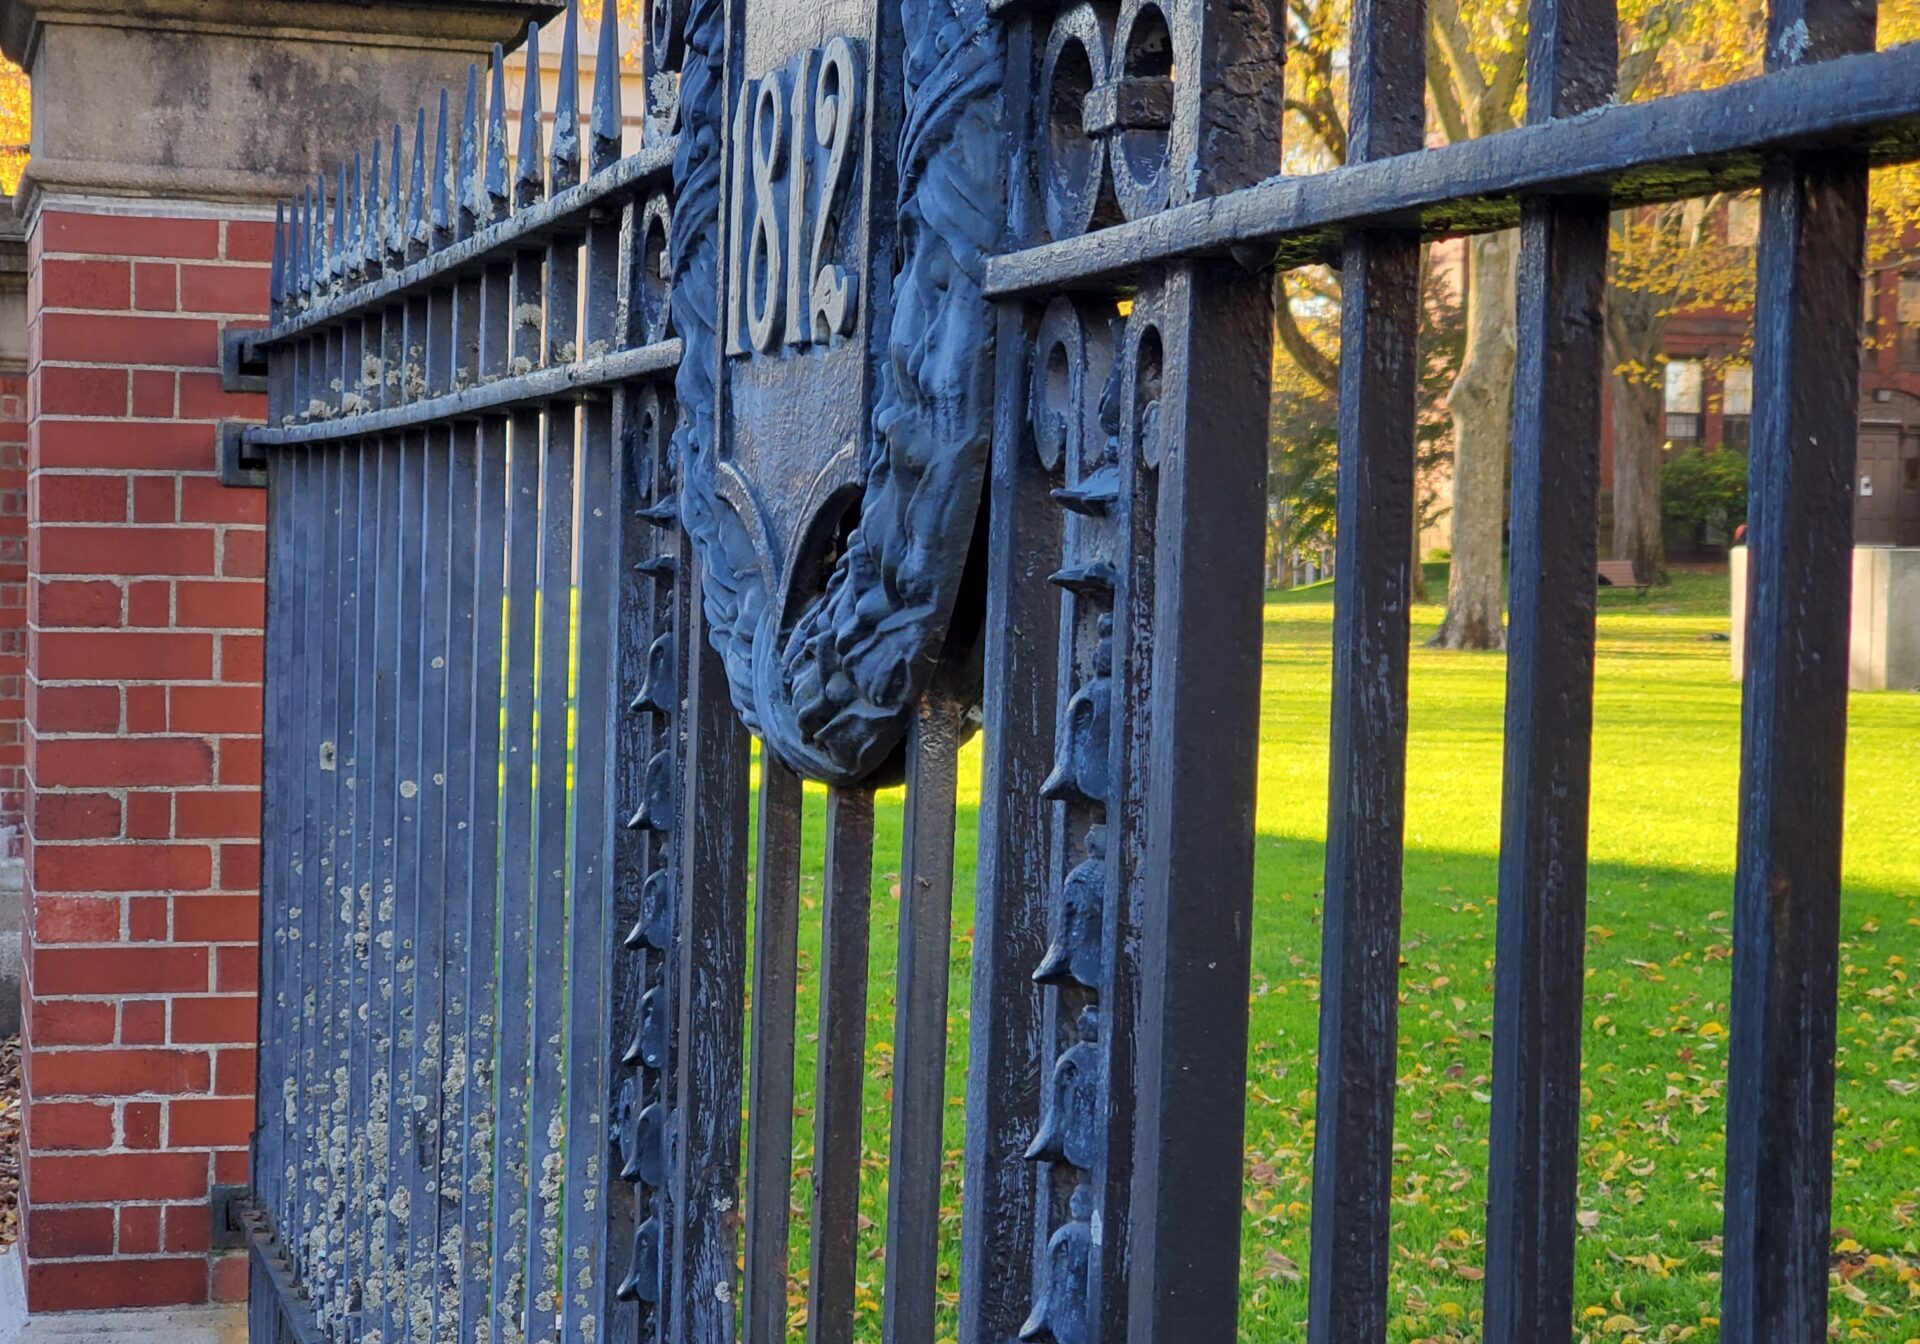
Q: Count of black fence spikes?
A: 15